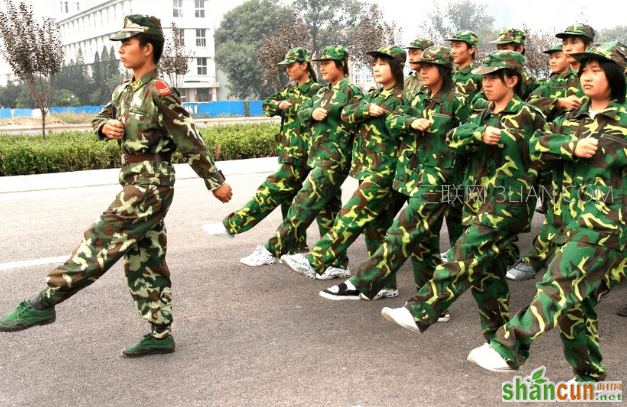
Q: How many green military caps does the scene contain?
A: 12